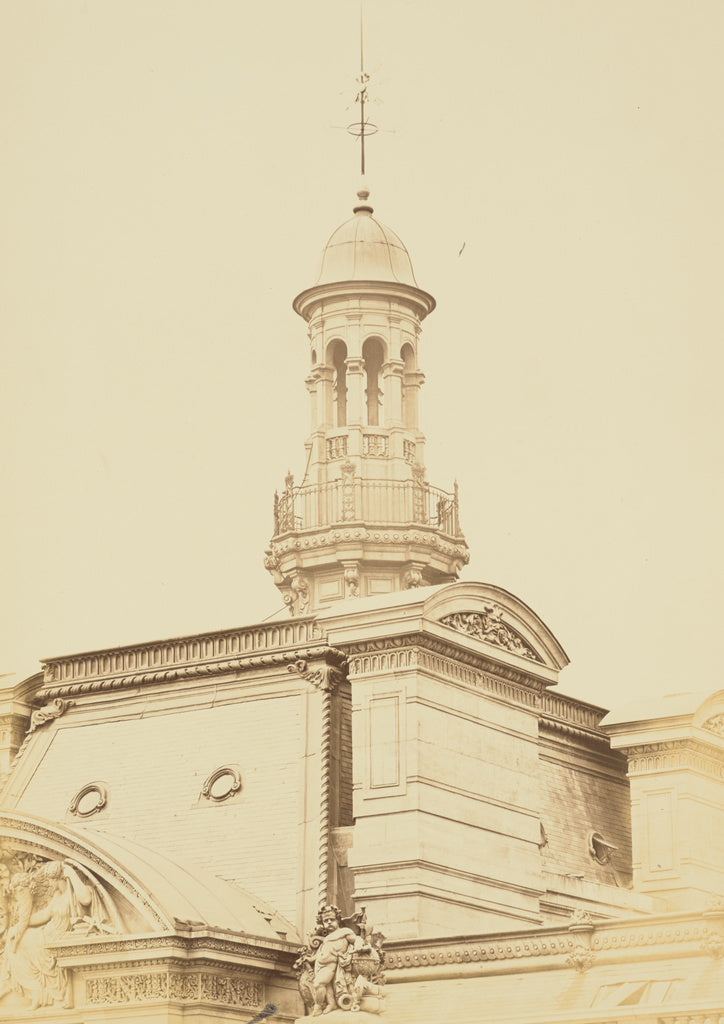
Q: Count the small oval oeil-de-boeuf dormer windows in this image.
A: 3